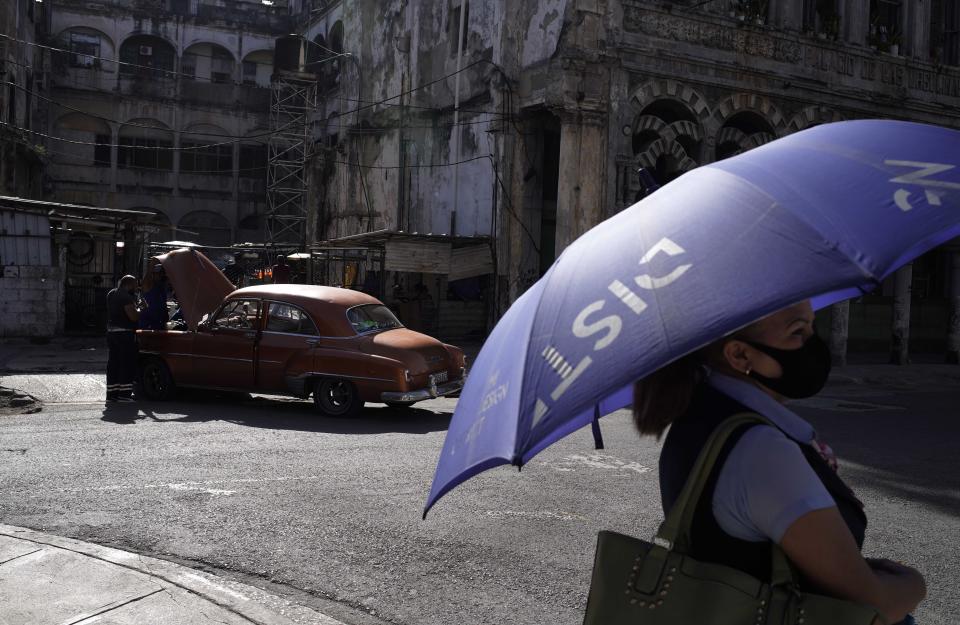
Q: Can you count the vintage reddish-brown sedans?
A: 1